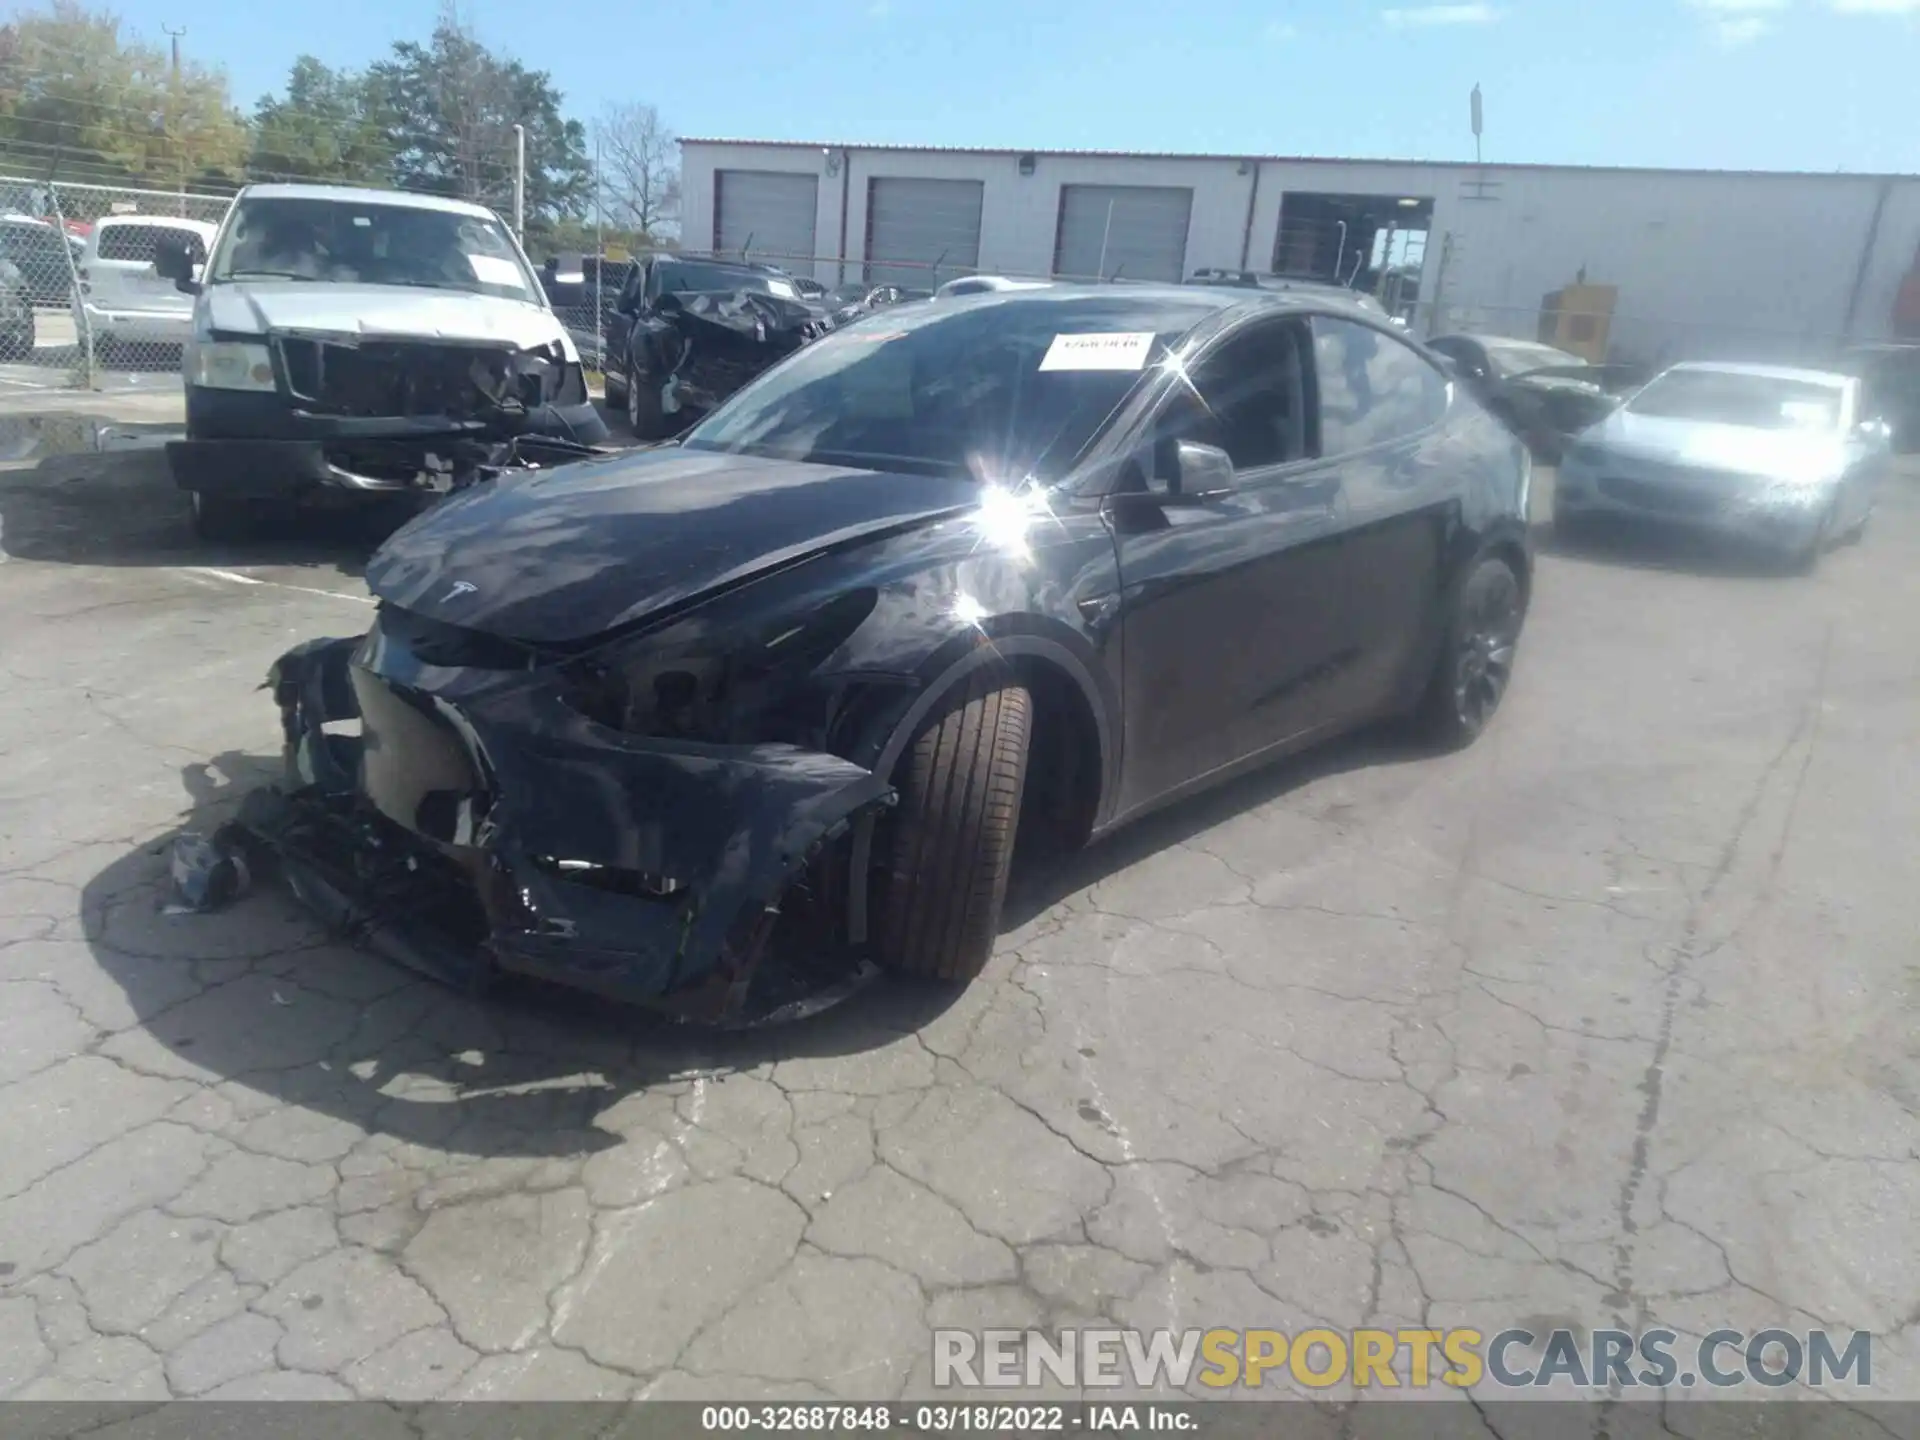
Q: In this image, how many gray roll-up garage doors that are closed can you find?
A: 3